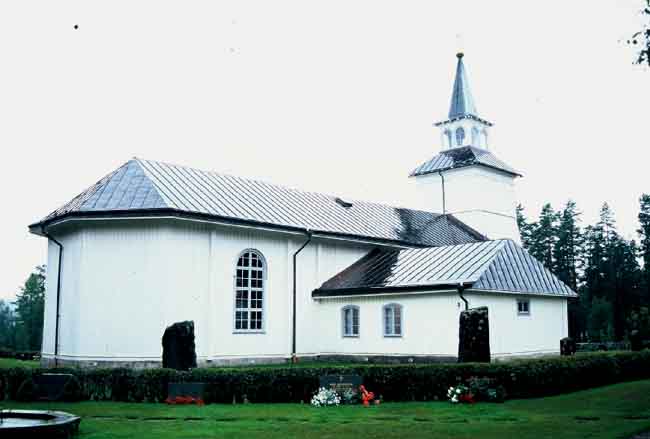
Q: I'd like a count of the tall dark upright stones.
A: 2